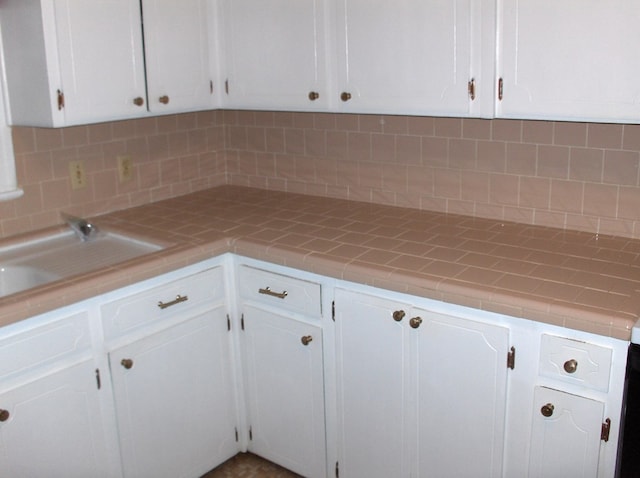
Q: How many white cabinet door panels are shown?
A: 11